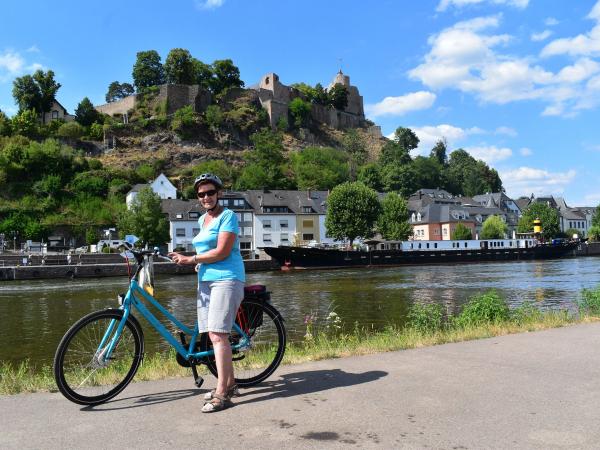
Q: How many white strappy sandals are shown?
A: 2